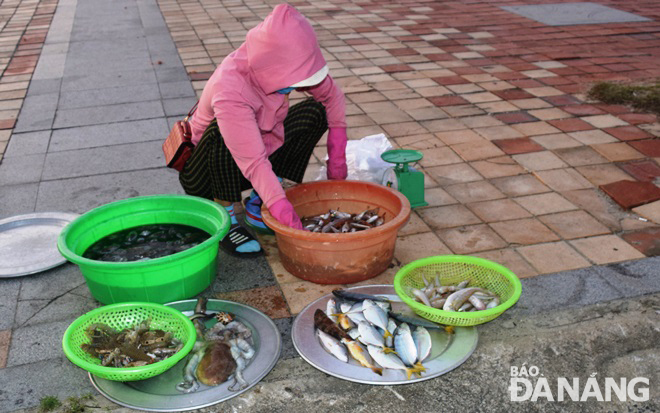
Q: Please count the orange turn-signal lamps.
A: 0